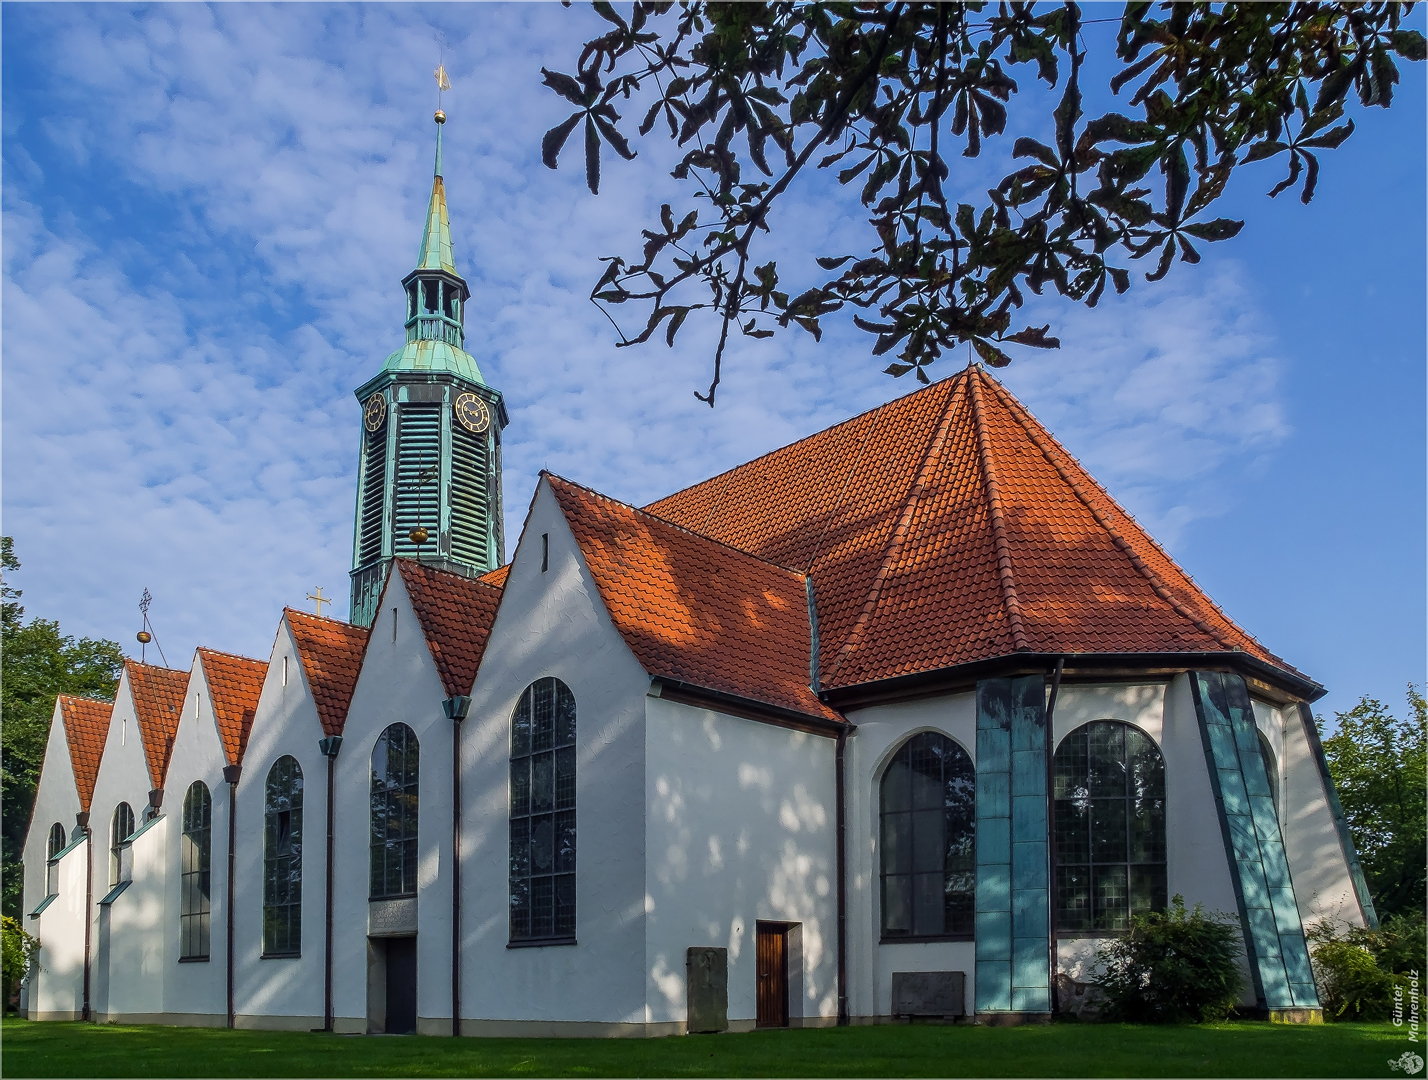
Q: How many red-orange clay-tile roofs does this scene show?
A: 7